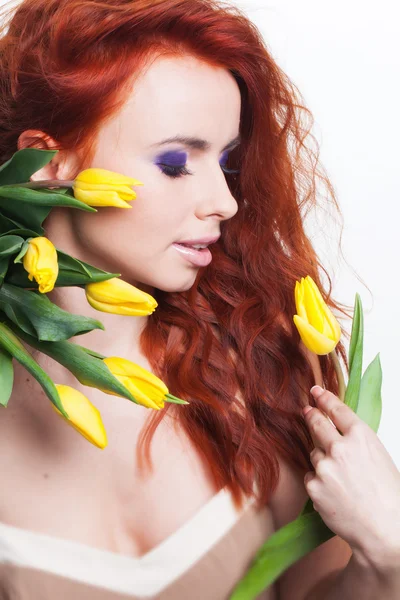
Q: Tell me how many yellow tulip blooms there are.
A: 6